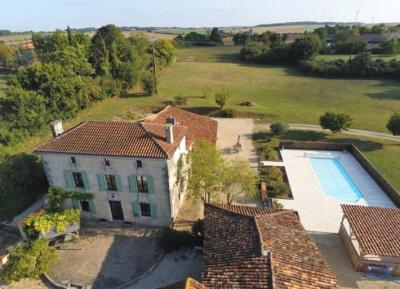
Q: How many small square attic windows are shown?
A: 3